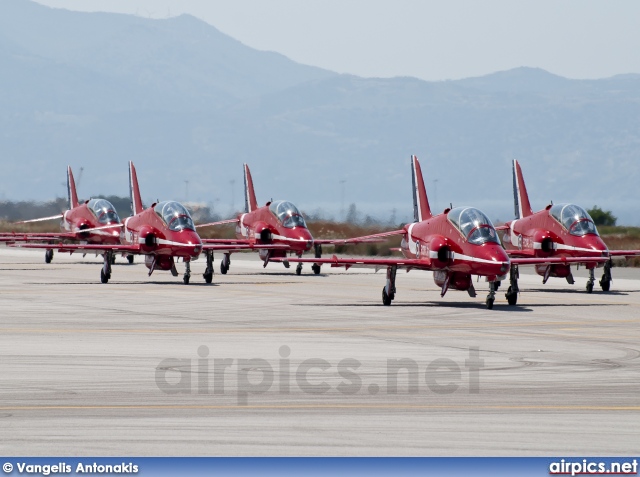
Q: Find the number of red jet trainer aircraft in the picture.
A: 5